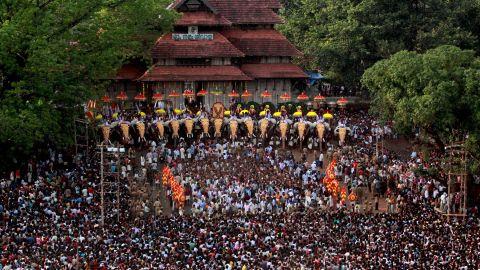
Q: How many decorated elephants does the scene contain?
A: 15